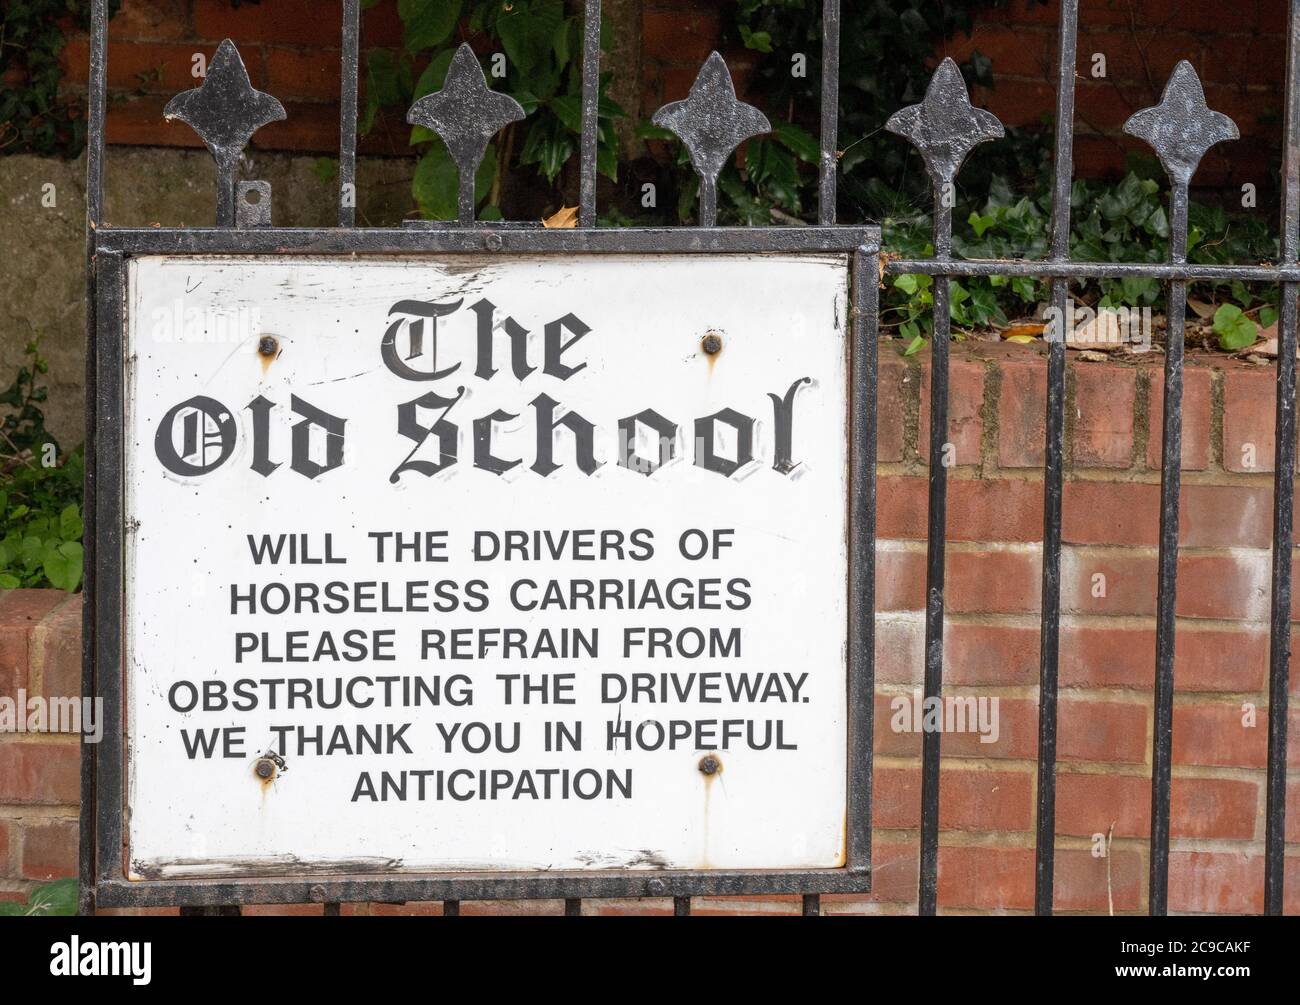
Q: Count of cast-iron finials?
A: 5